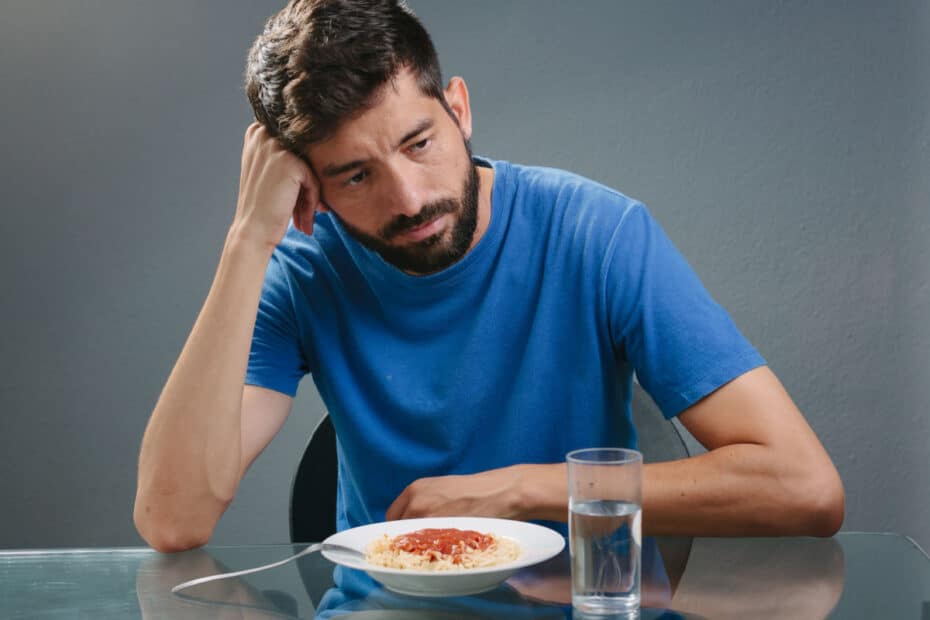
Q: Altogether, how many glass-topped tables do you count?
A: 1